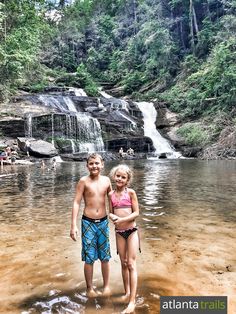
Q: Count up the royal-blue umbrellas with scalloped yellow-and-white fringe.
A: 0